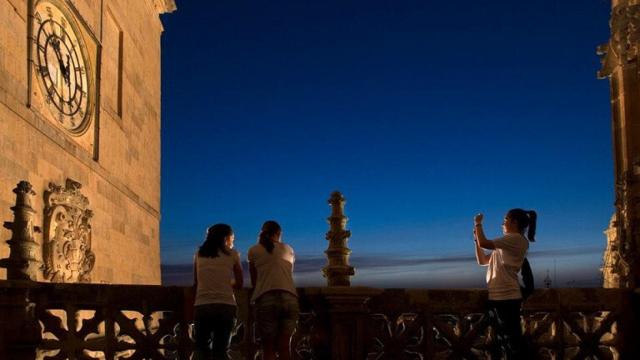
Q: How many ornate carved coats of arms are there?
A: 1